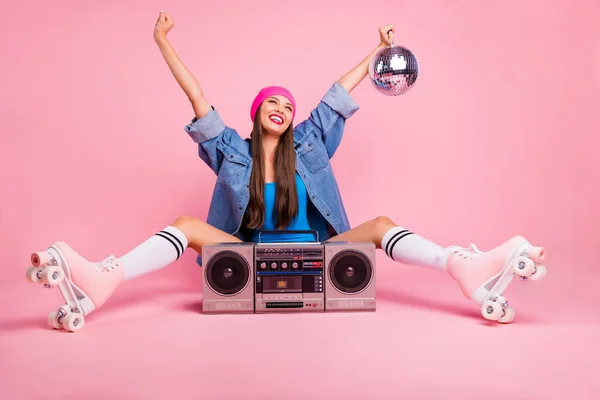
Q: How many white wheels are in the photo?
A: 8